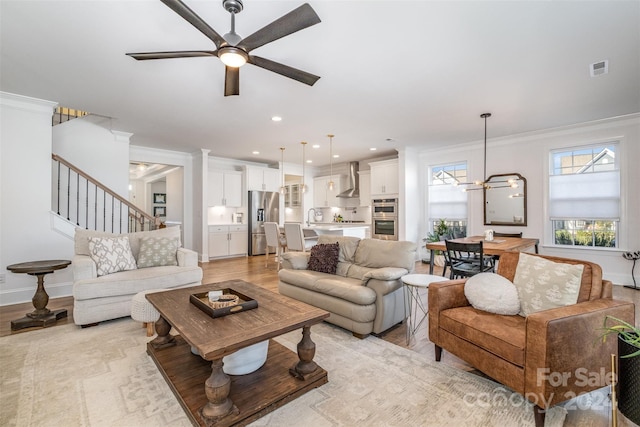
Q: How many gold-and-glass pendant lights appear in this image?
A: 3